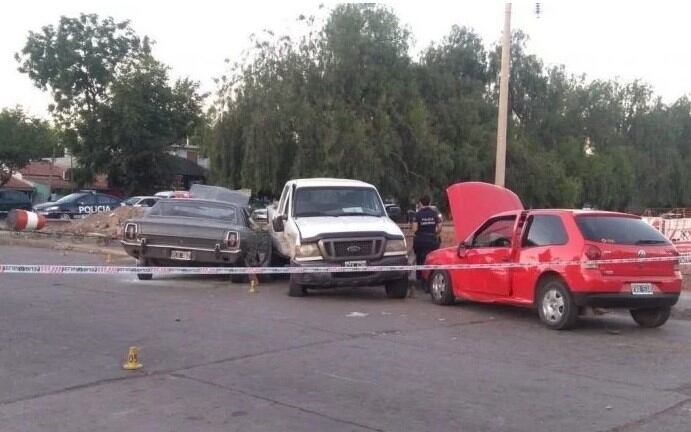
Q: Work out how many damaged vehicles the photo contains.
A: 3